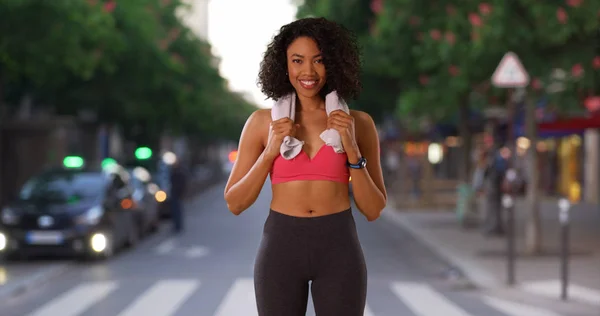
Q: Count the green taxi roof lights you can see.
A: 3